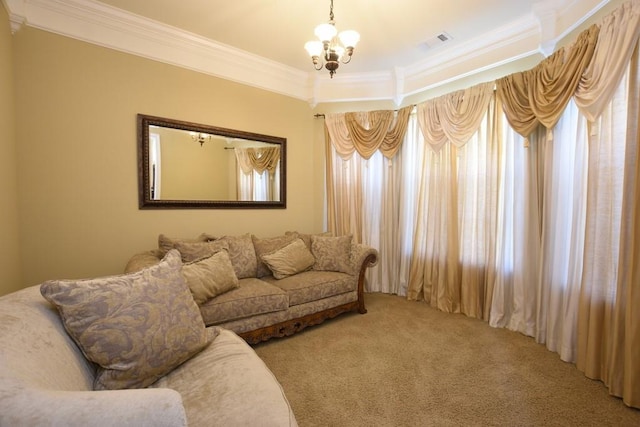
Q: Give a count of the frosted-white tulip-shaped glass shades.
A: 4